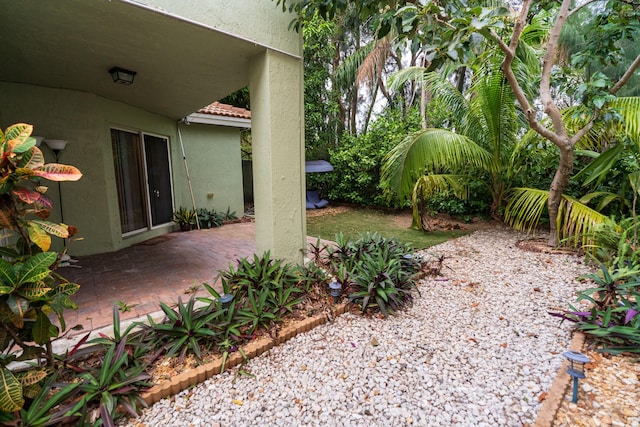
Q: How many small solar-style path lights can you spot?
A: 4